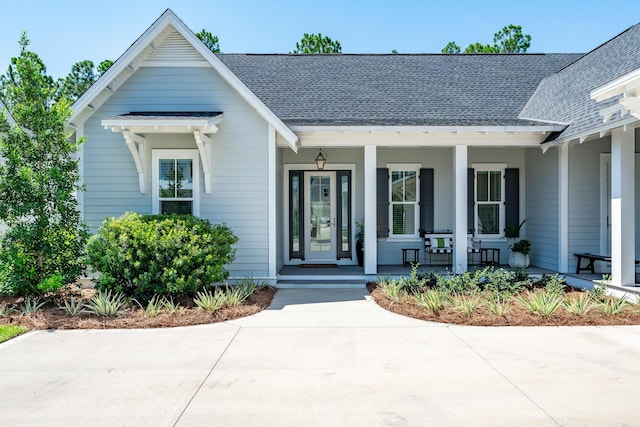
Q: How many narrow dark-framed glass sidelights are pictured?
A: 2